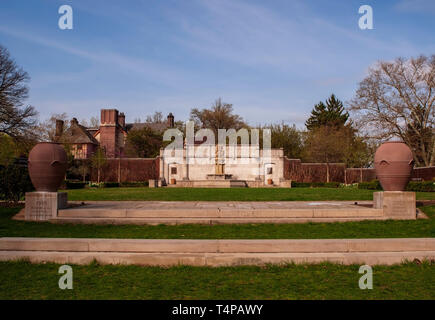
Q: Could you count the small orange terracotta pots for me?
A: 2